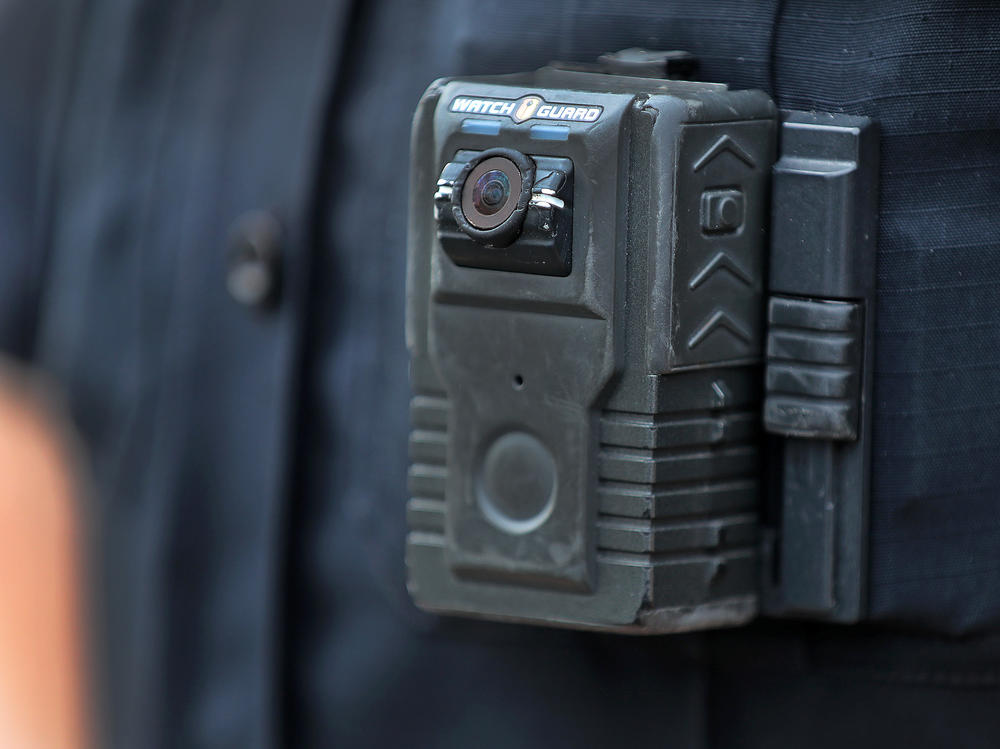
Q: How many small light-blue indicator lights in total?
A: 2